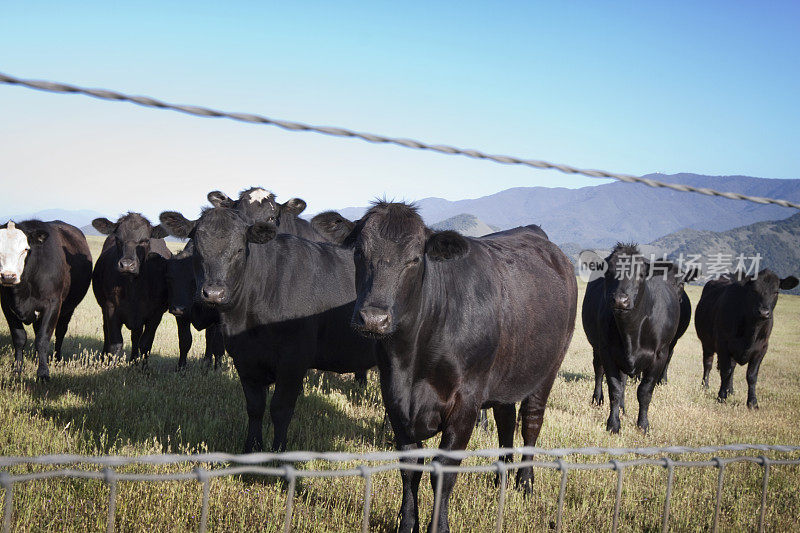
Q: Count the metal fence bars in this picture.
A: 12